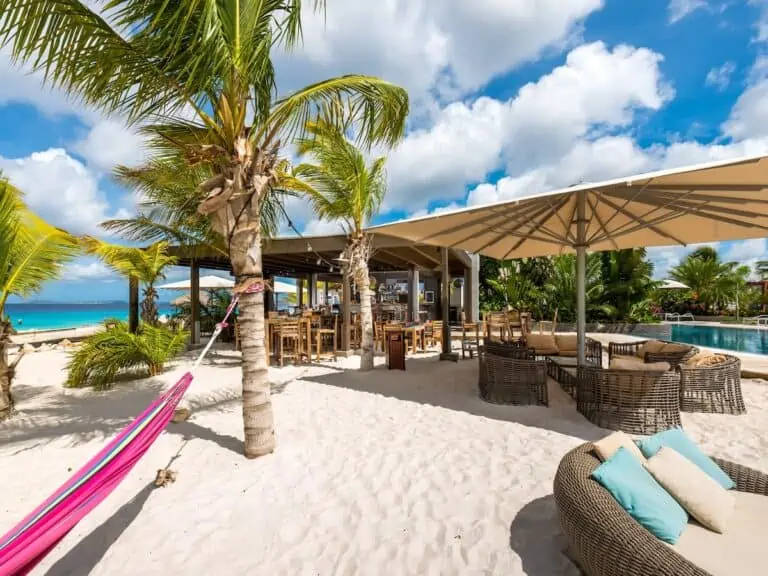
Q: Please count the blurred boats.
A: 1